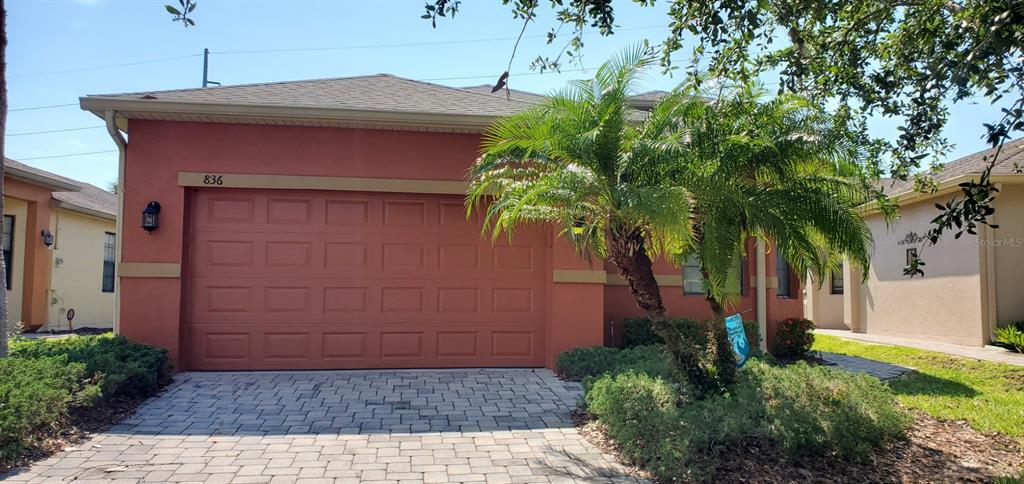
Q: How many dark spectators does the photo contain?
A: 0